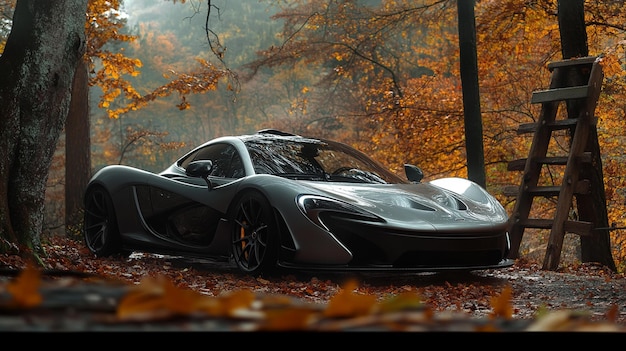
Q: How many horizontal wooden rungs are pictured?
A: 6